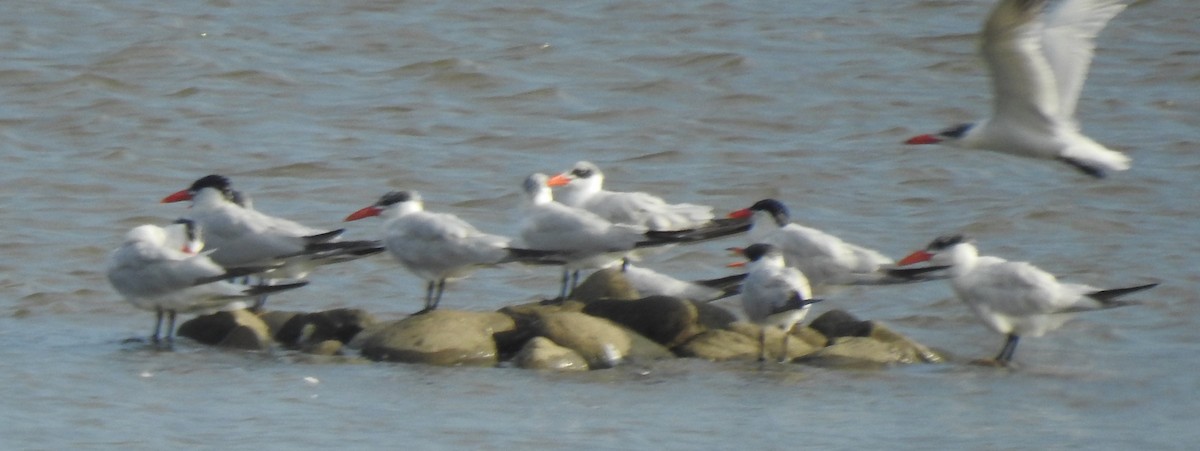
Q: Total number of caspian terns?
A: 11